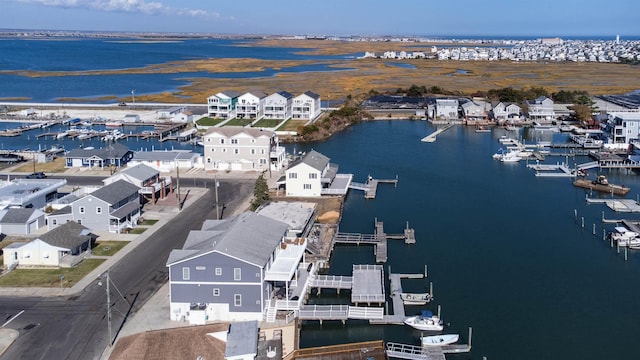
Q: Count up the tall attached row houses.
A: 4